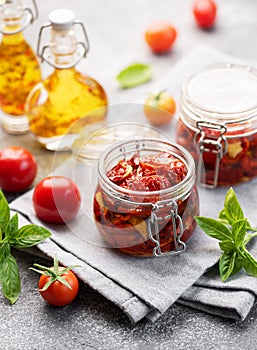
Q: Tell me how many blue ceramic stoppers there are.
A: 0